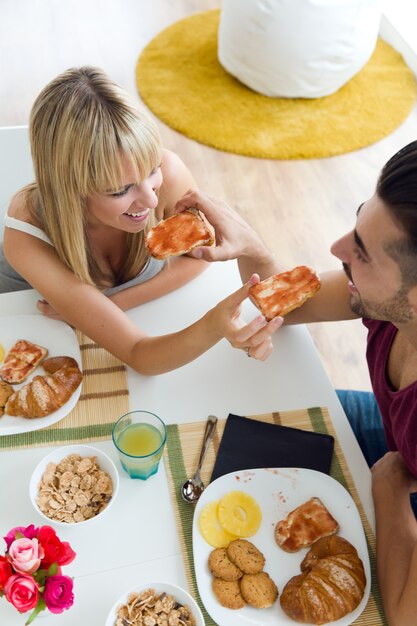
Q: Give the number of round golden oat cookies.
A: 4